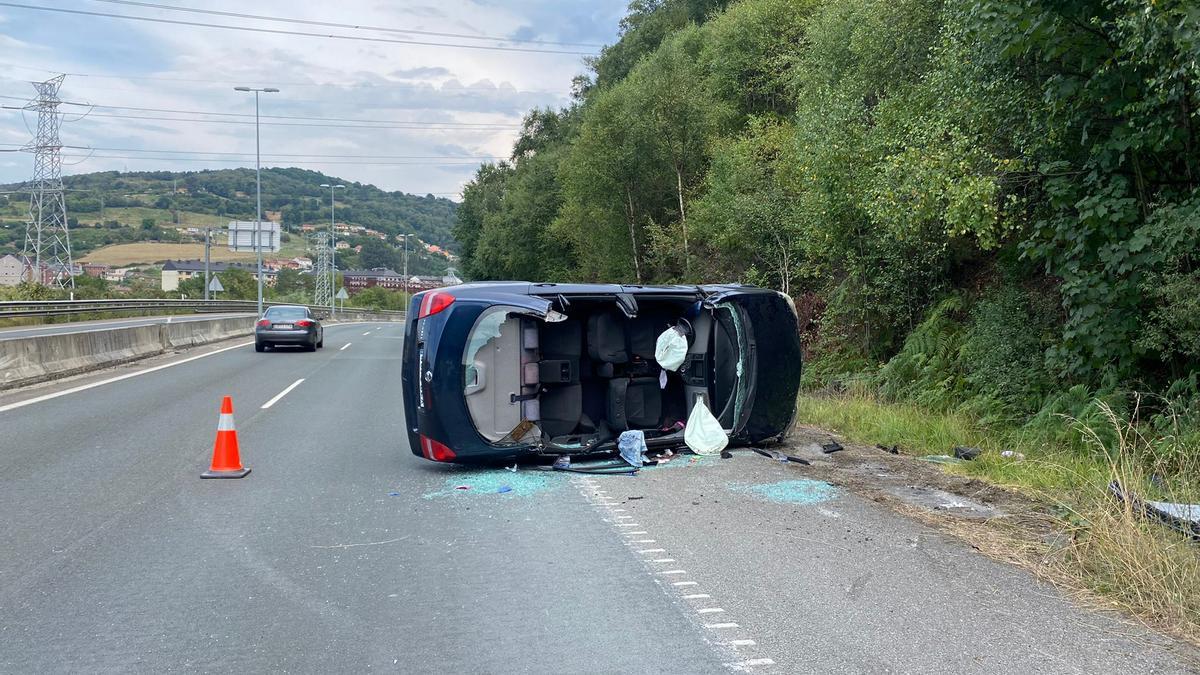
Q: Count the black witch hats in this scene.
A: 0